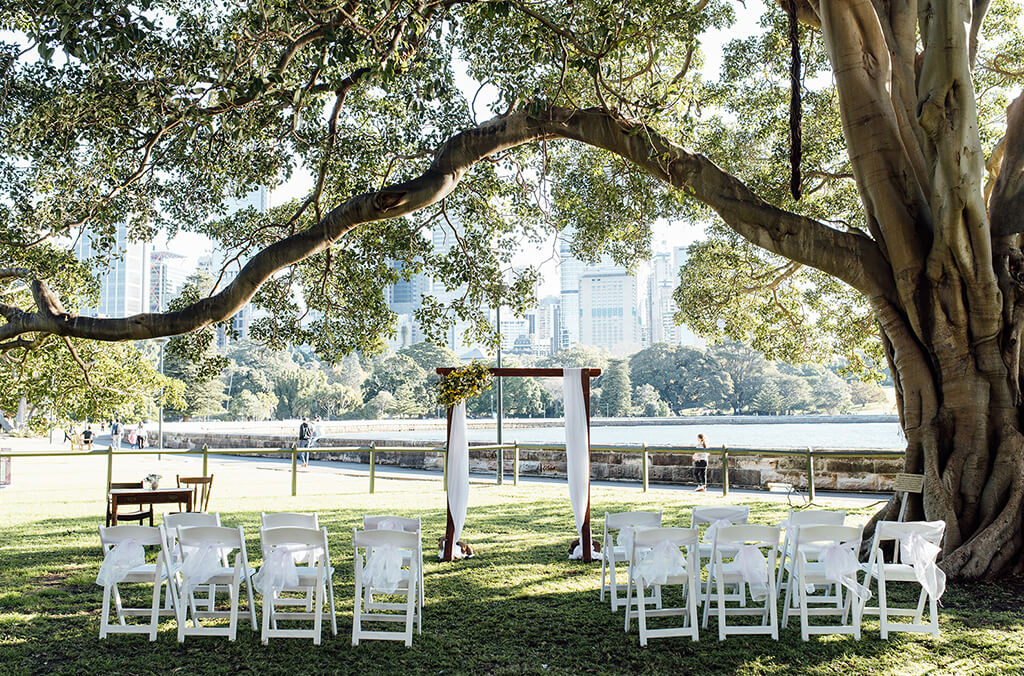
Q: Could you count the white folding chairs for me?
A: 14